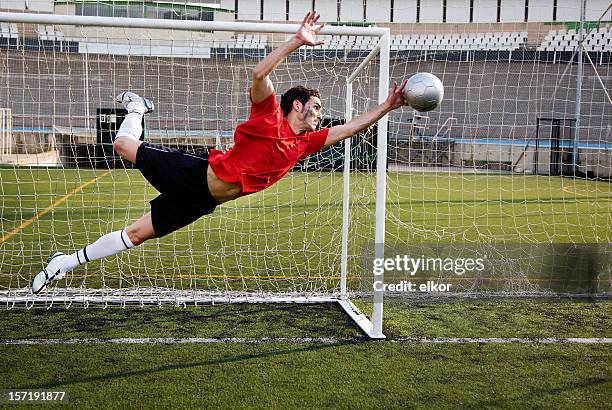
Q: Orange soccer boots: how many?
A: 0